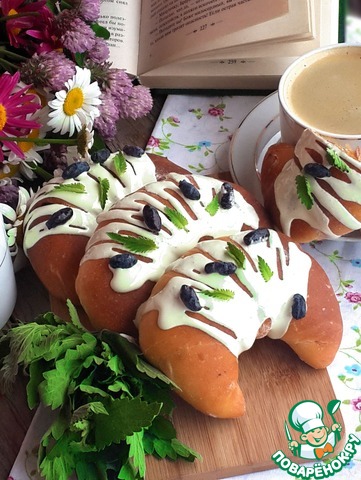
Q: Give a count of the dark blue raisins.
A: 13